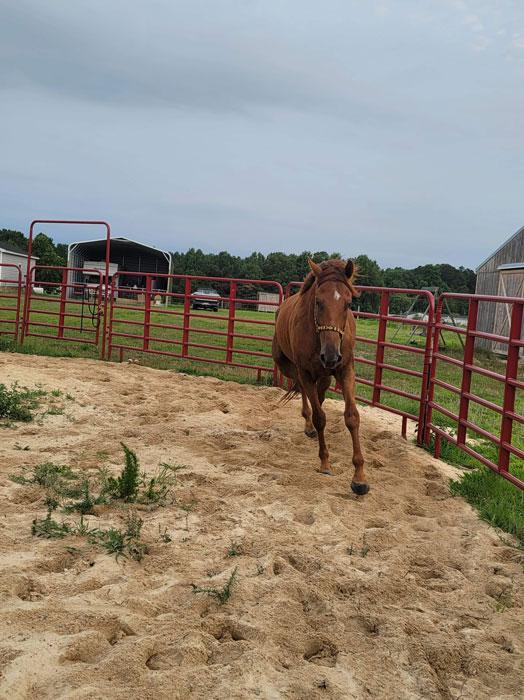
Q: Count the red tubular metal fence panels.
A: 5